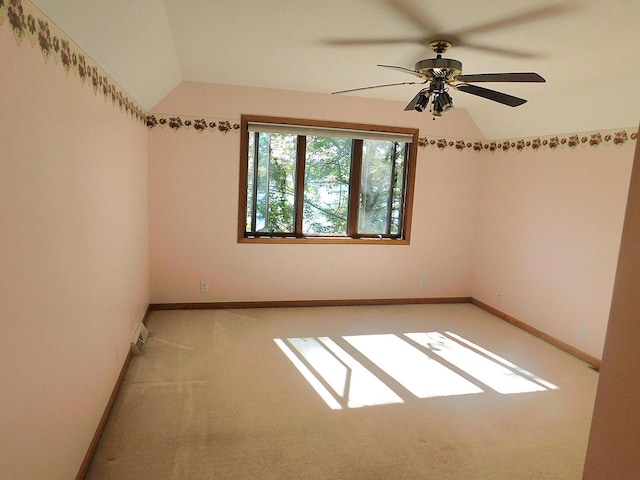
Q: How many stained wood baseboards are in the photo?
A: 3